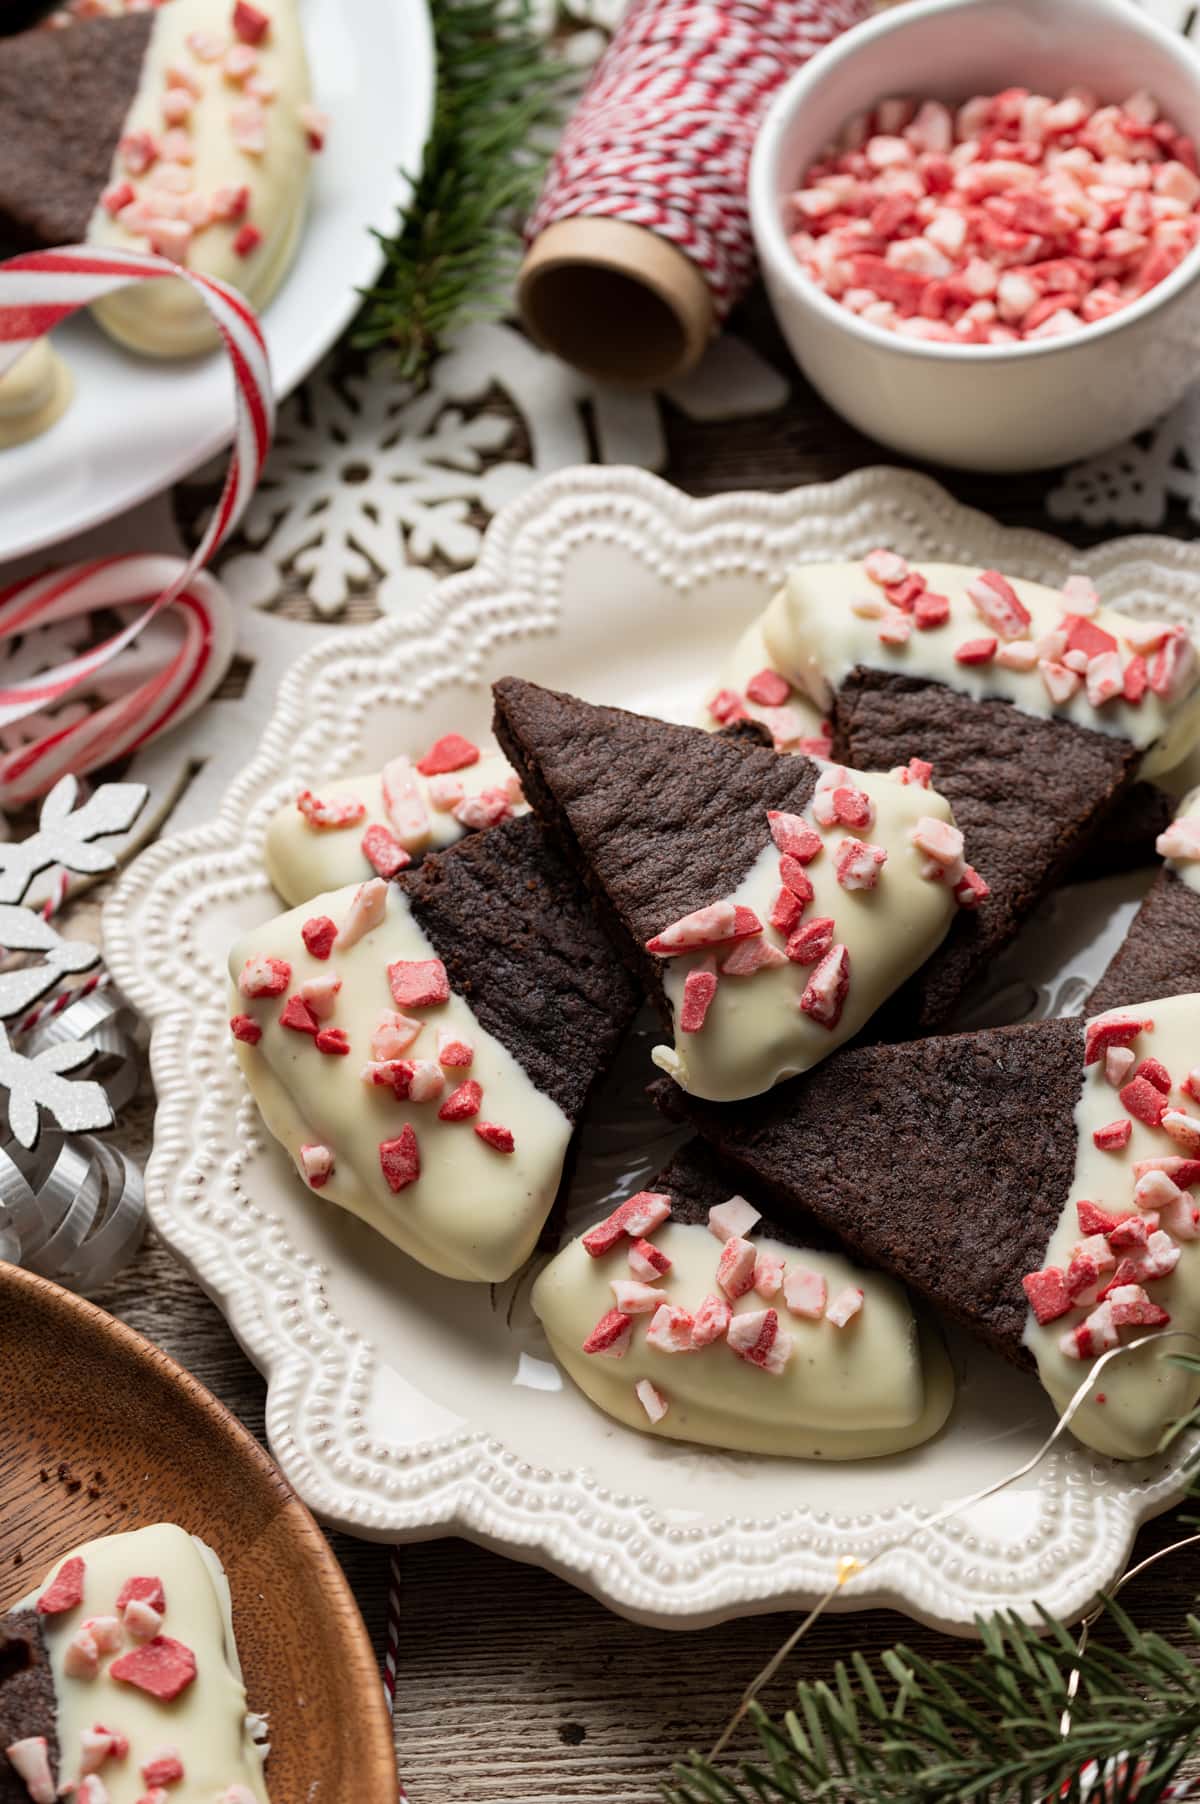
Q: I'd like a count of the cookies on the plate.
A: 8